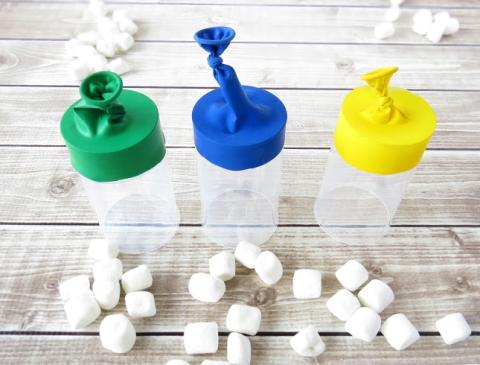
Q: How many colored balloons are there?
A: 3